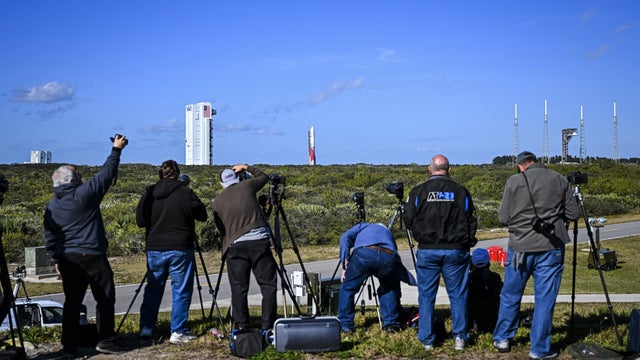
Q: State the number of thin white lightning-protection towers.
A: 4